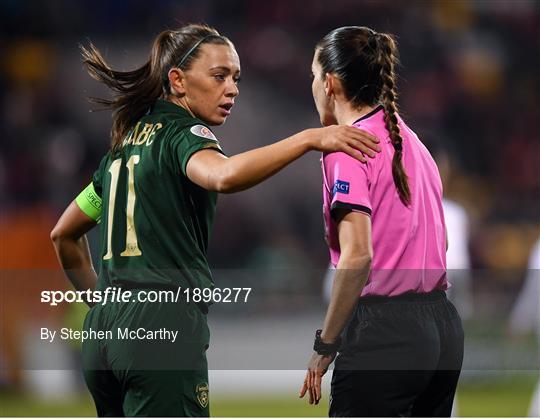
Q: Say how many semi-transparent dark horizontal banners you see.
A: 1